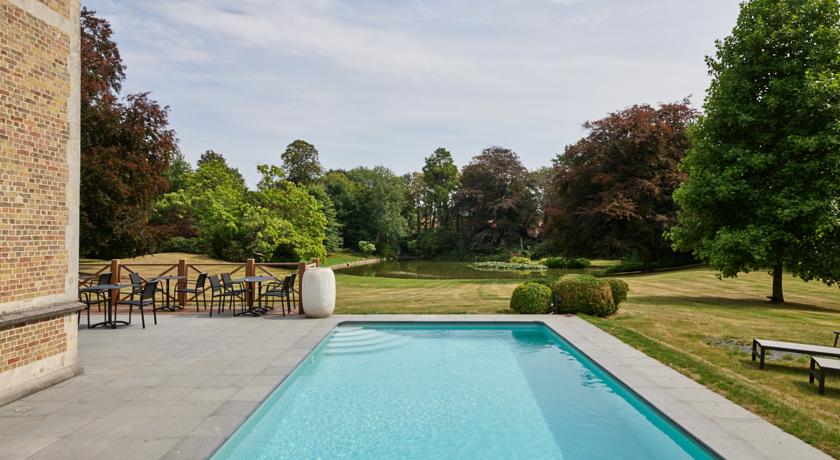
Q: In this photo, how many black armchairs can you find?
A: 9